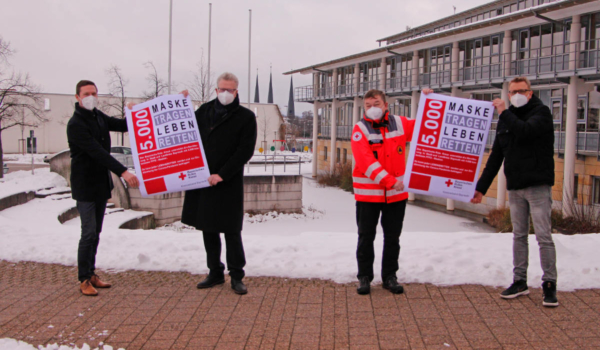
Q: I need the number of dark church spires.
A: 3